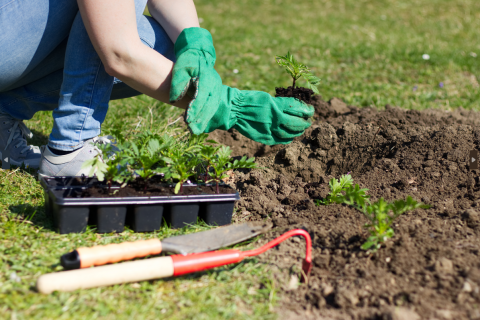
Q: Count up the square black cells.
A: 5